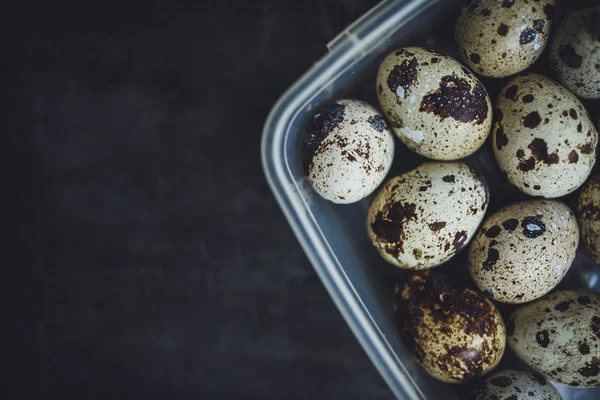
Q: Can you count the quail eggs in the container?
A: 11